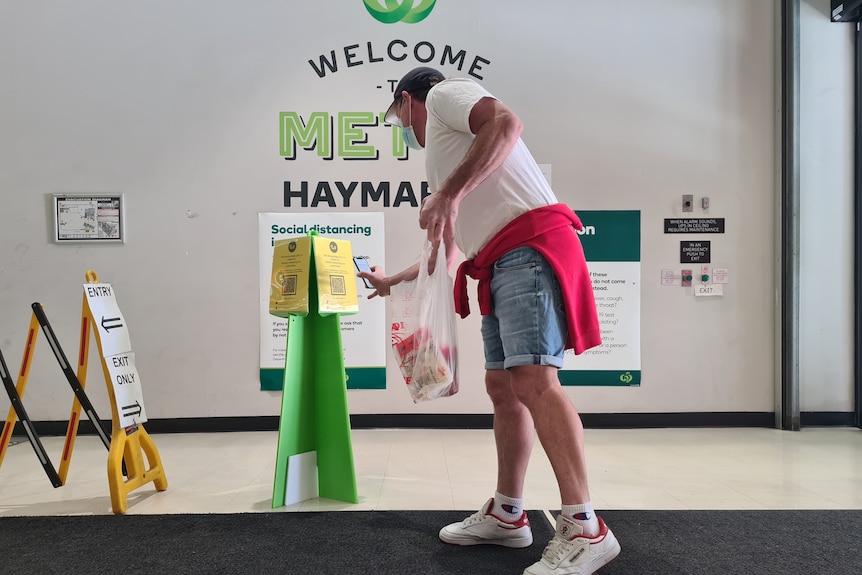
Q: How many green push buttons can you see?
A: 2